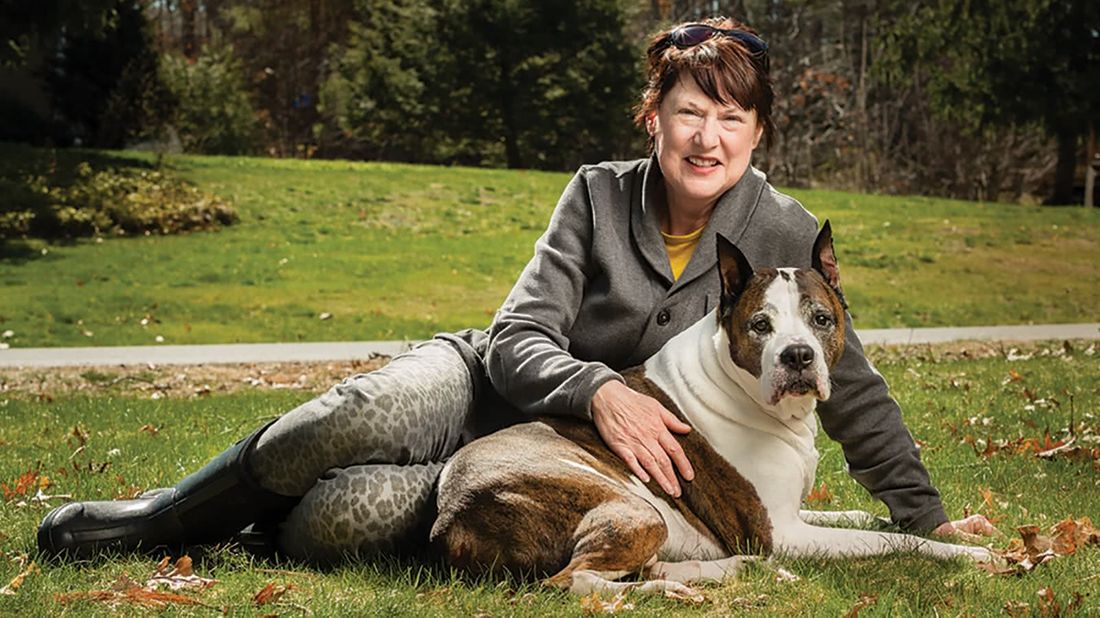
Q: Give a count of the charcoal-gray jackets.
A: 1